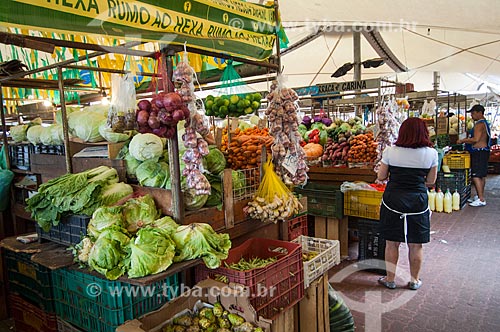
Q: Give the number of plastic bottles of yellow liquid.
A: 4